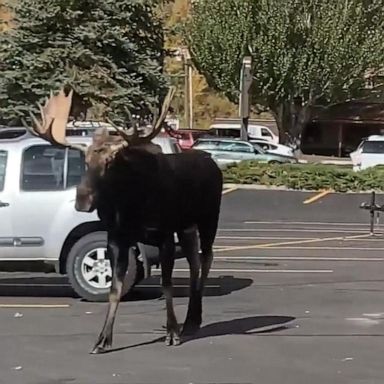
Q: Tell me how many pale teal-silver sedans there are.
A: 1